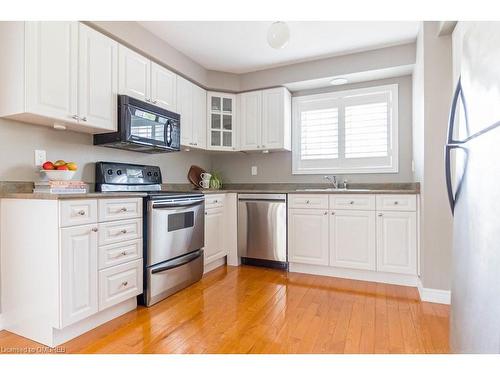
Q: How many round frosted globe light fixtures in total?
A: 1